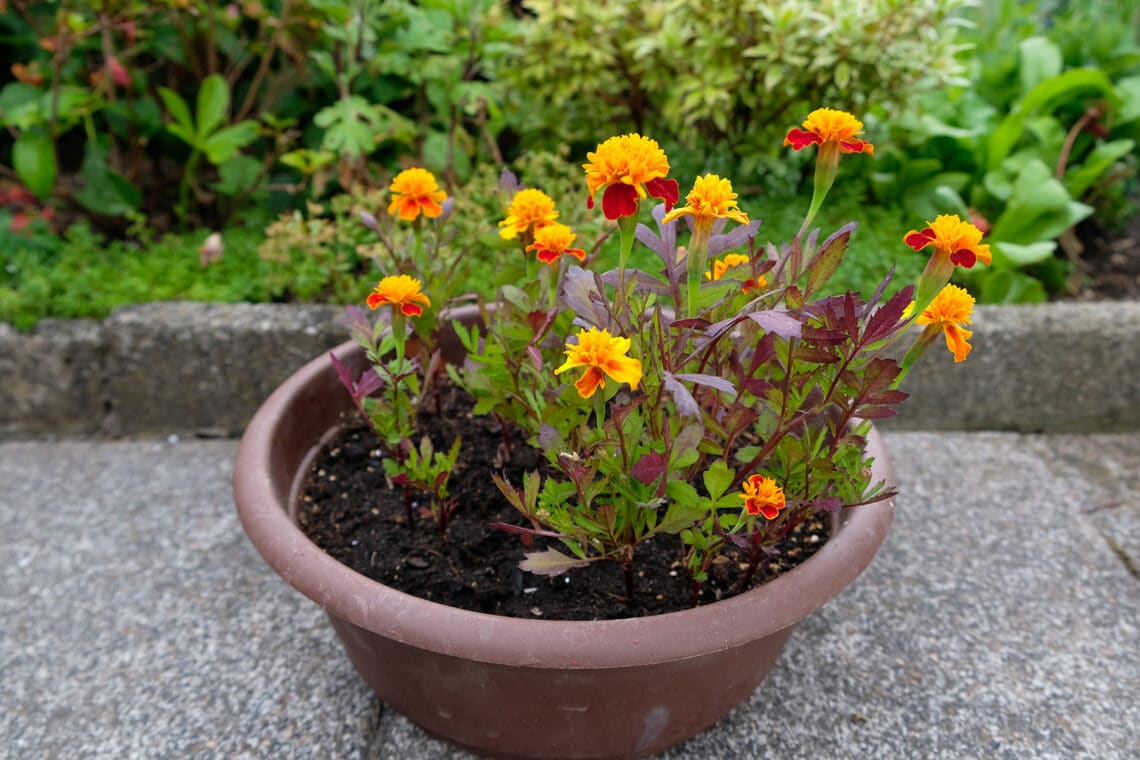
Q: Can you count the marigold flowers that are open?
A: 12